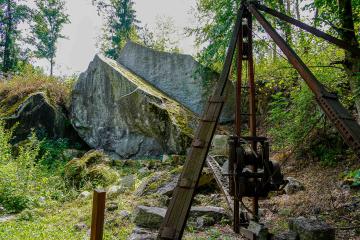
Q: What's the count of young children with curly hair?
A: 0